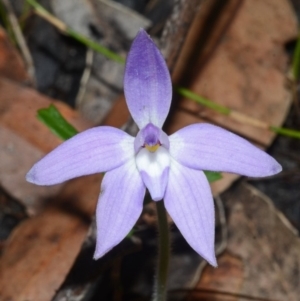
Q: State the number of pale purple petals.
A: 5